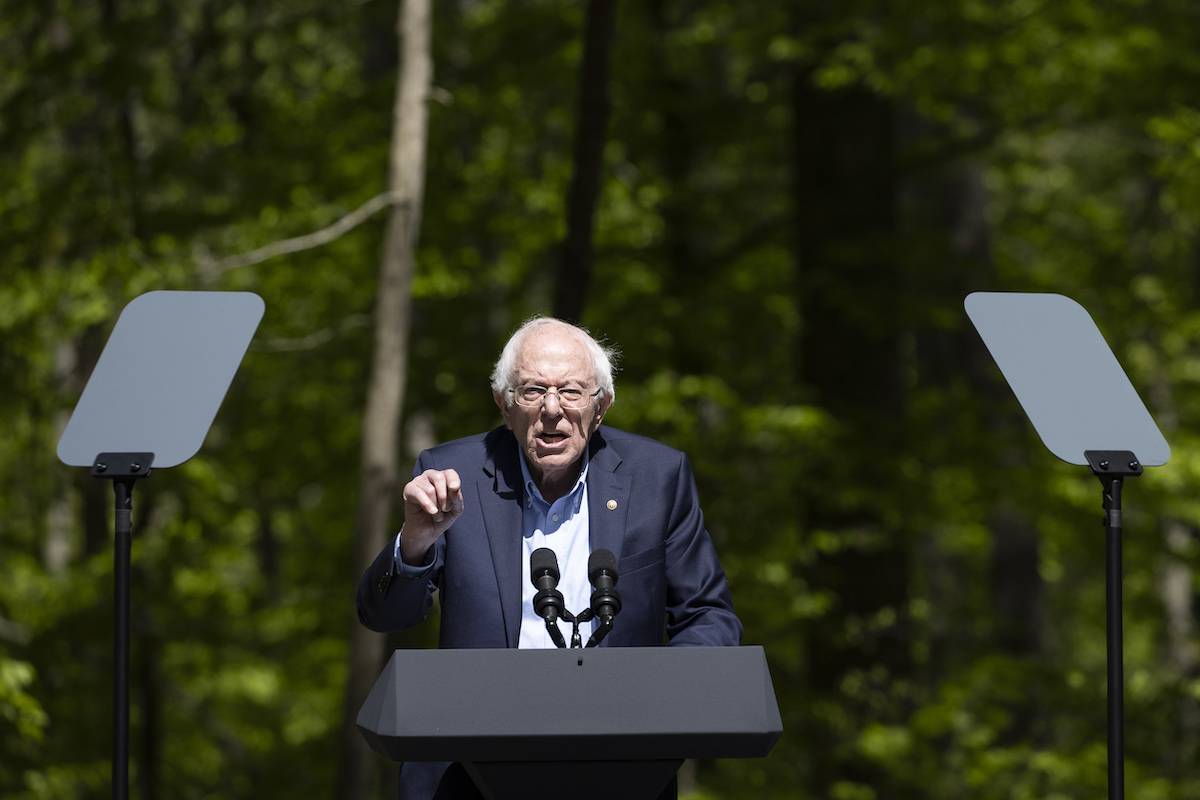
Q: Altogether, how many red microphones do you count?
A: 0